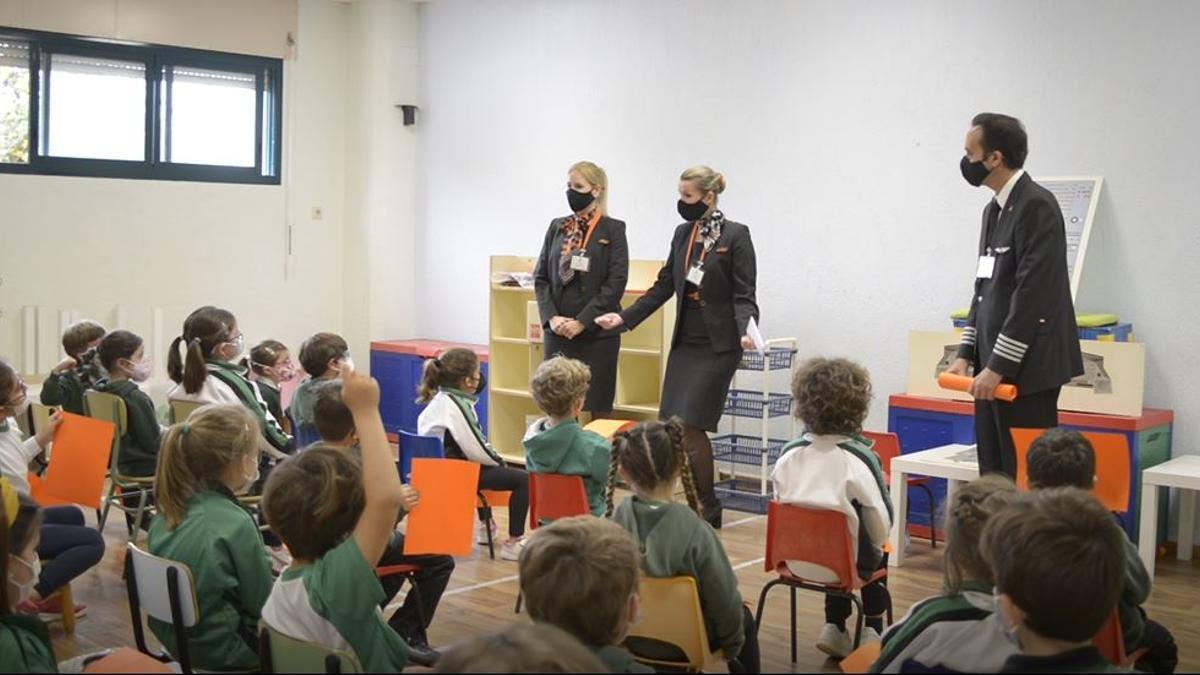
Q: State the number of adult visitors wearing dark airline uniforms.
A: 3